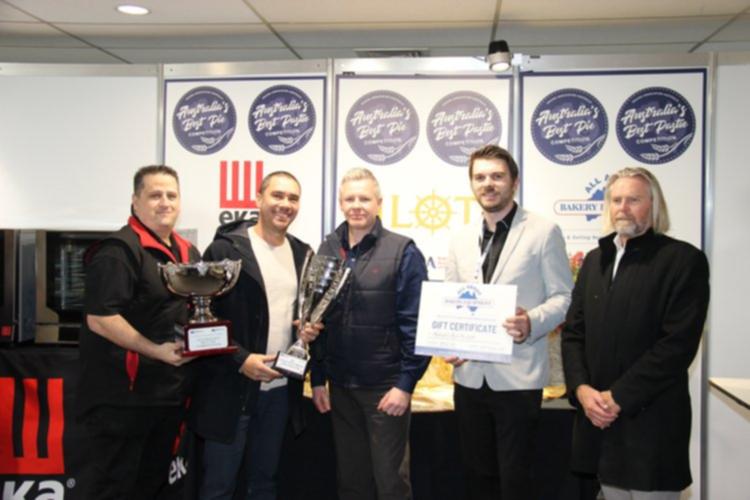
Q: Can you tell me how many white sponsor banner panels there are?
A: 3